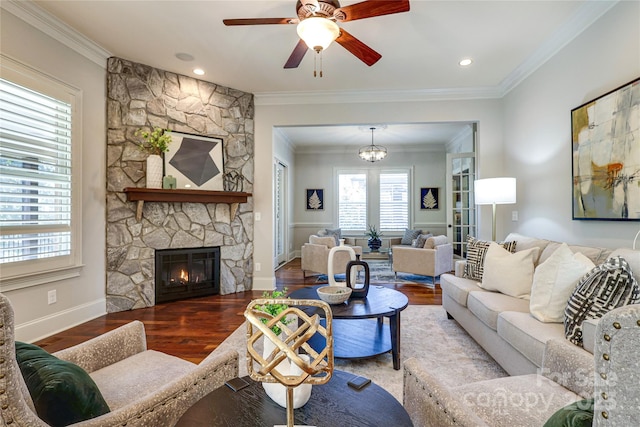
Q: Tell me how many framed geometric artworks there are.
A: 1